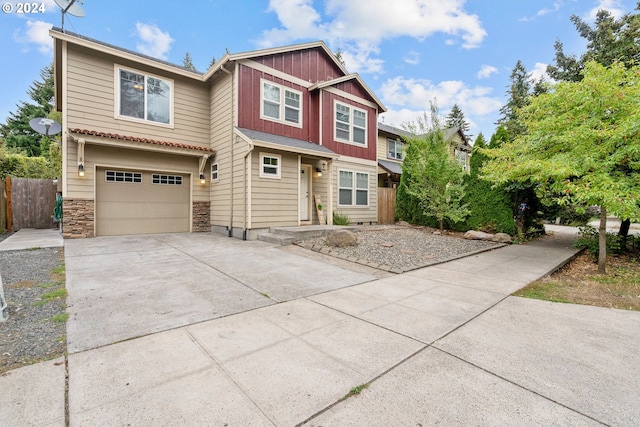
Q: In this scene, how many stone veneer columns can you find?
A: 2